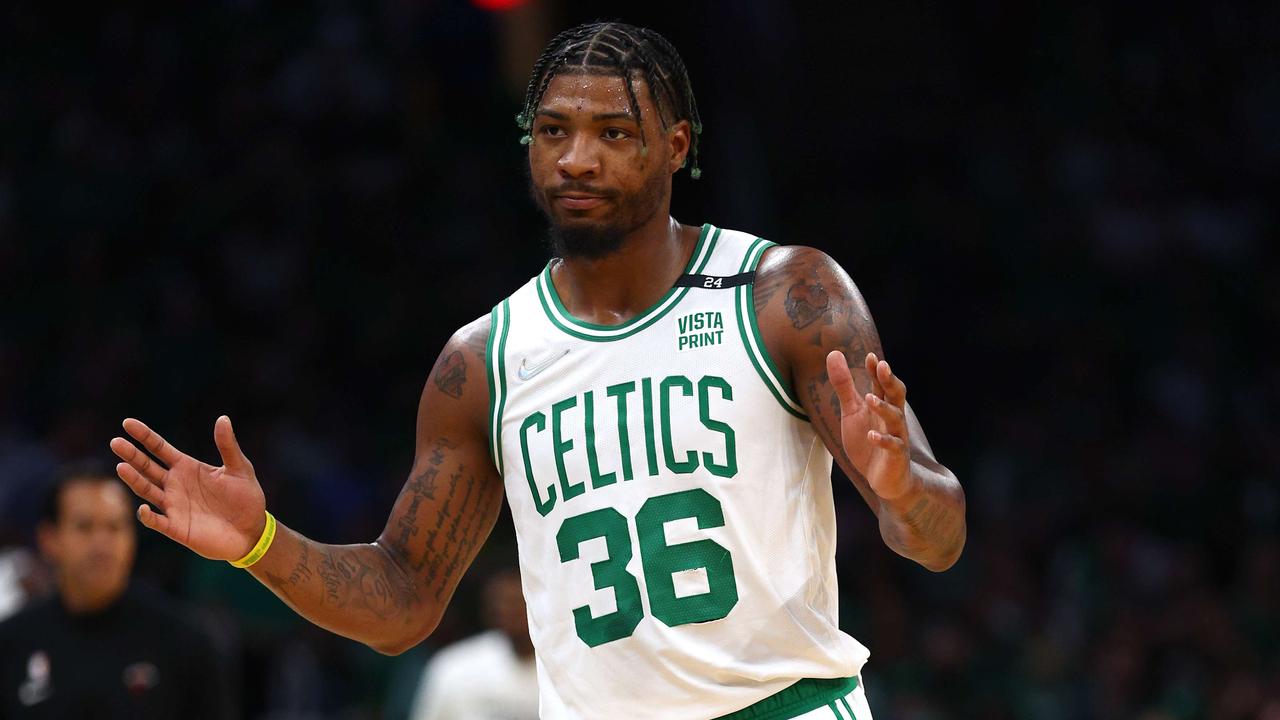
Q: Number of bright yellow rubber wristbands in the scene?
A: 1